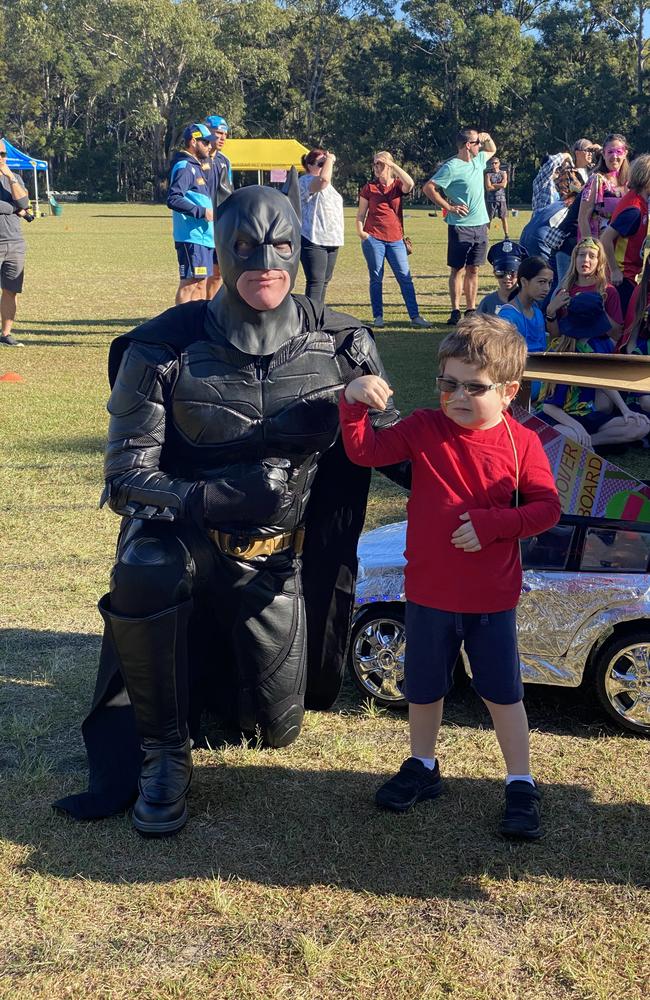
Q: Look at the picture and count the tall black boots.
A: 1